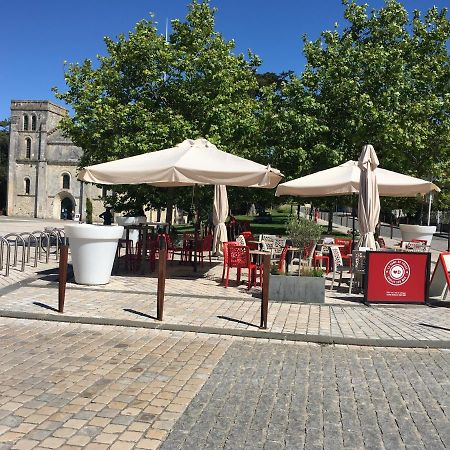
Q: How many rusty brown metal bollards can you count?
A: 3